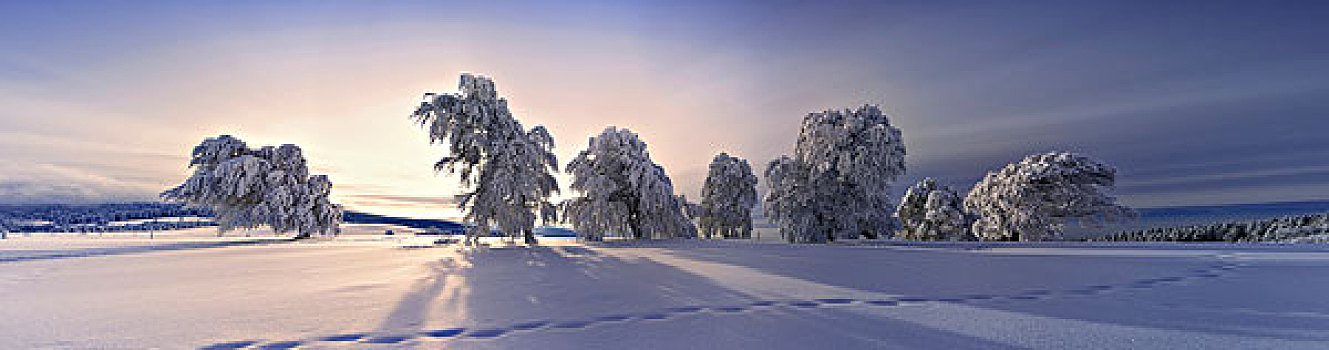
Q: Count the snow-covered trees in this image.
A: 7